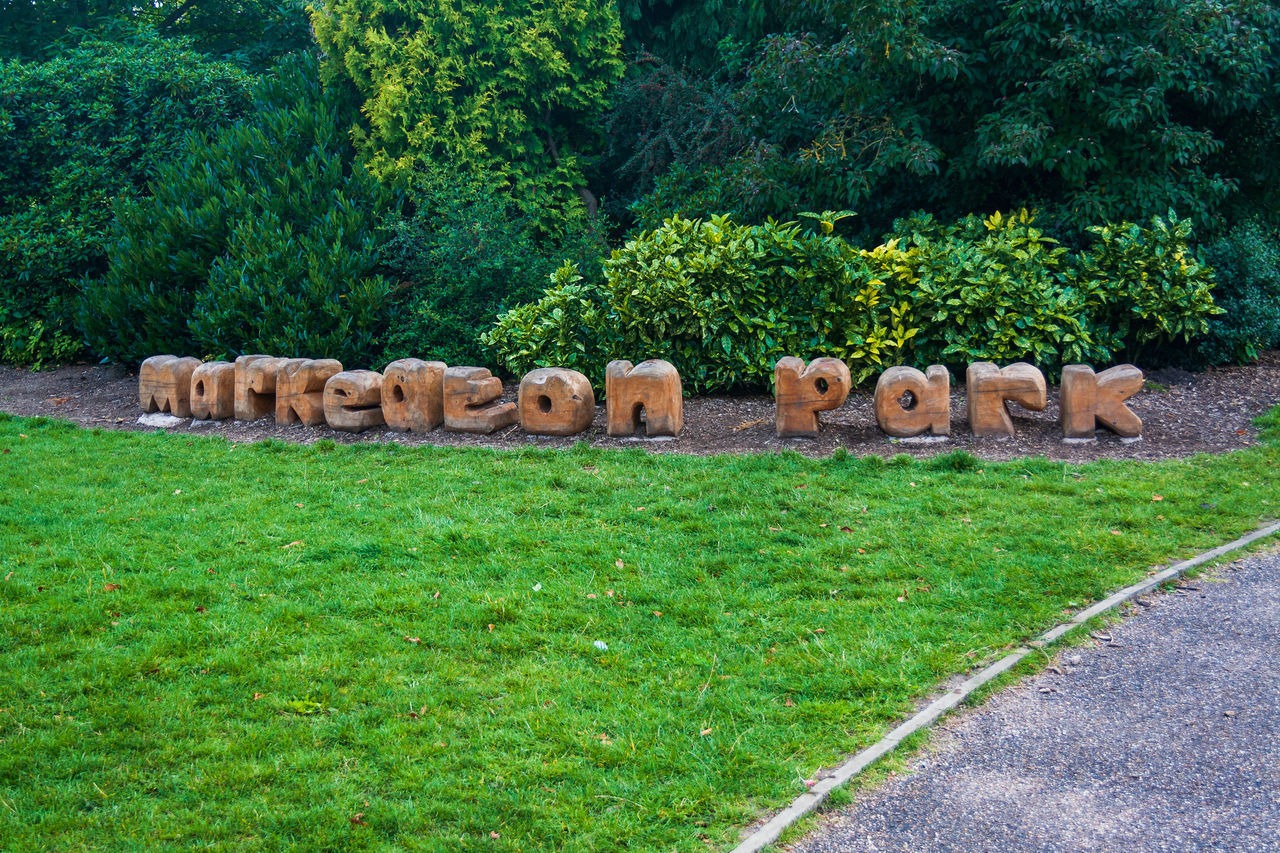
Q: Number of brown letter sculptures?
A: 13